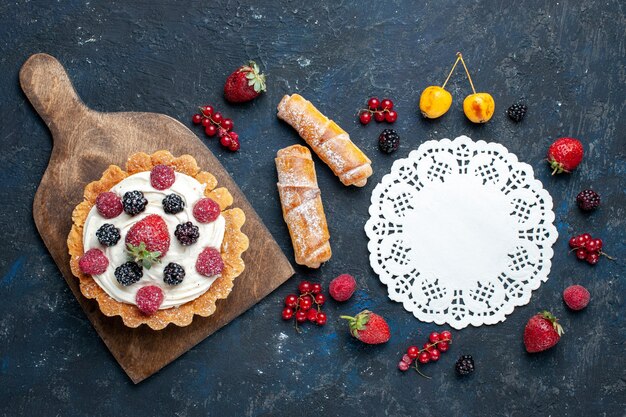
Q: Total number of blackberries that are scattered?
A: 4